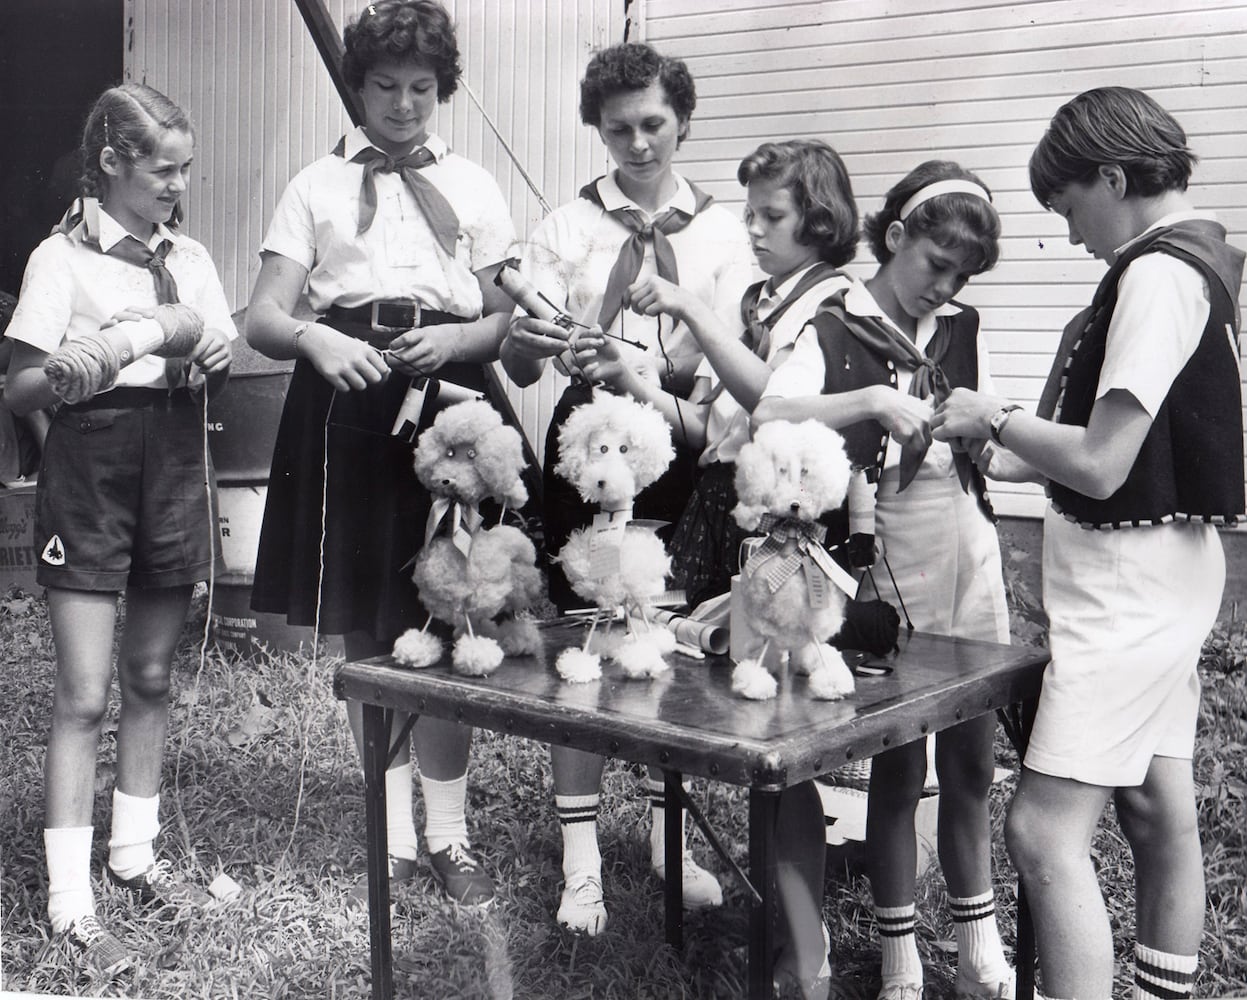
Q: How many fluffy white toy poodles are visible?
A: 3